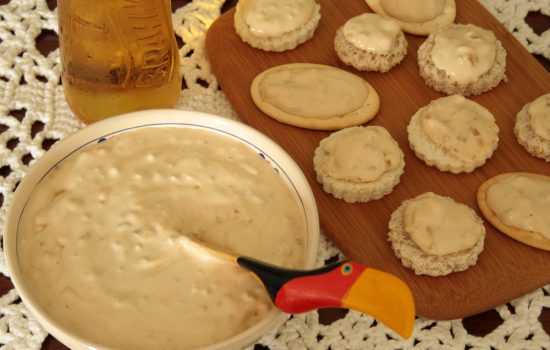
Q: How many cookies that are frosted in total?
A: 10